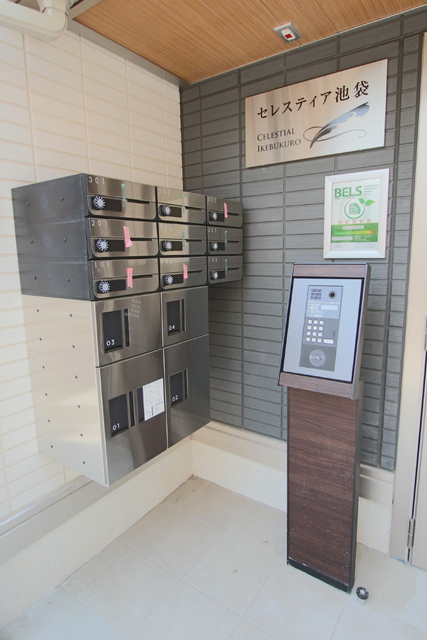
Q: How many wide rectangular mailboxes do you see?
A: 9